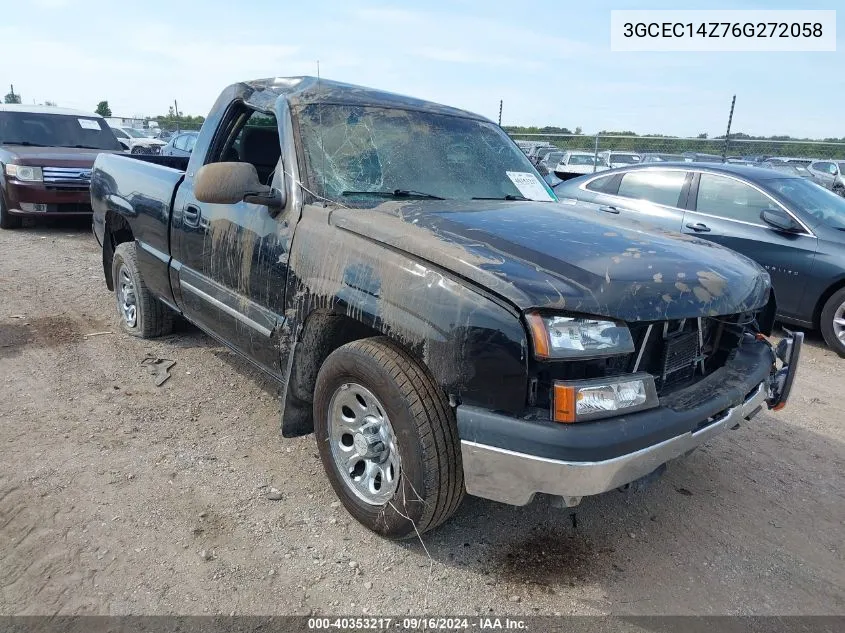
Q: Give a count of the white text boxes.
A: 1